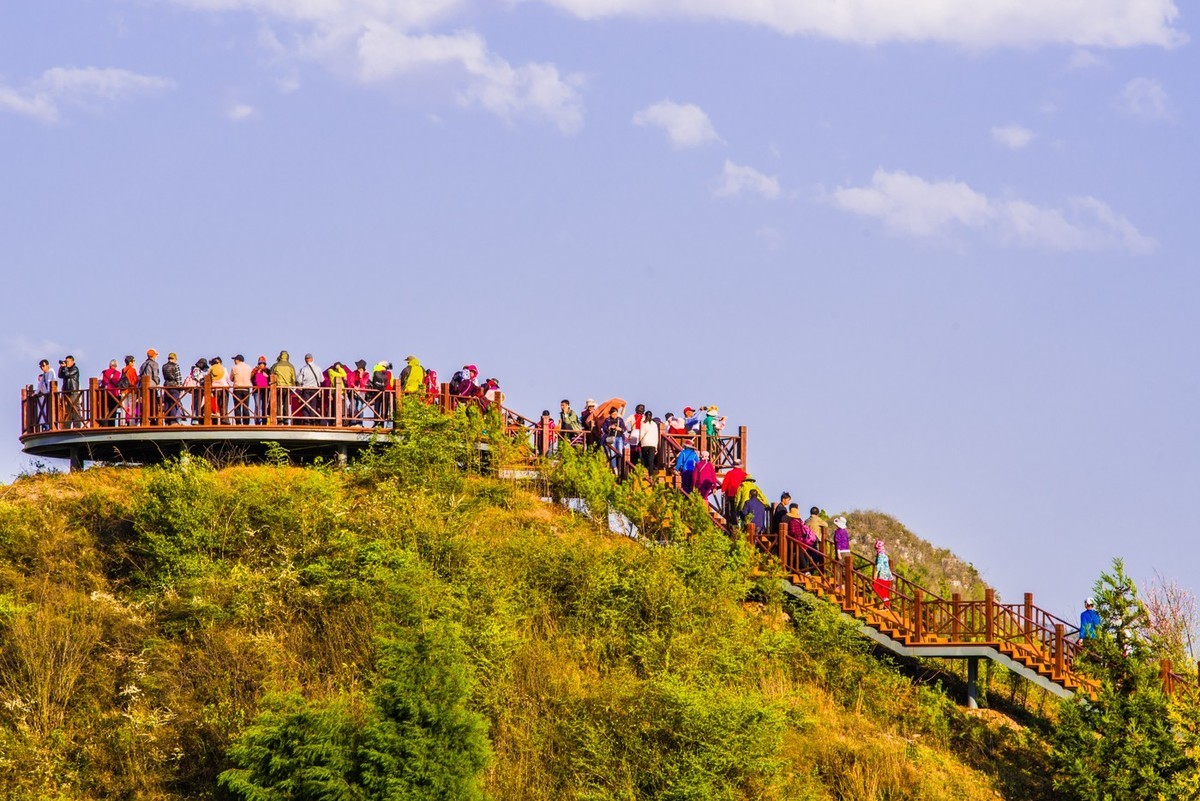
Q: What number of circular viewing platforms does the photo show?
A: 1